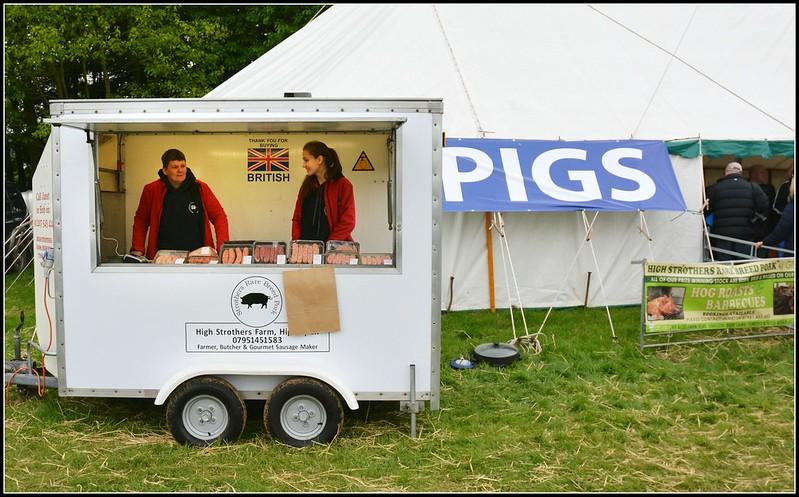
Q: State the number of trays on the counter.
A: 7